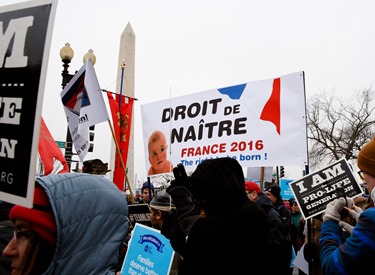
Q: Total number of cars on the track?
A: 0